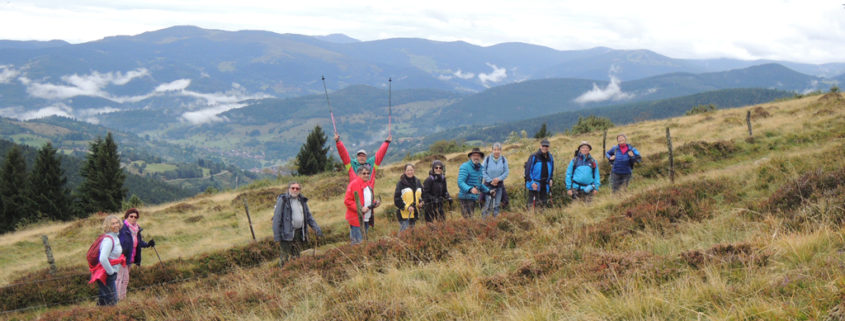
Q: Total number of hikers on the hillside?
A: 12